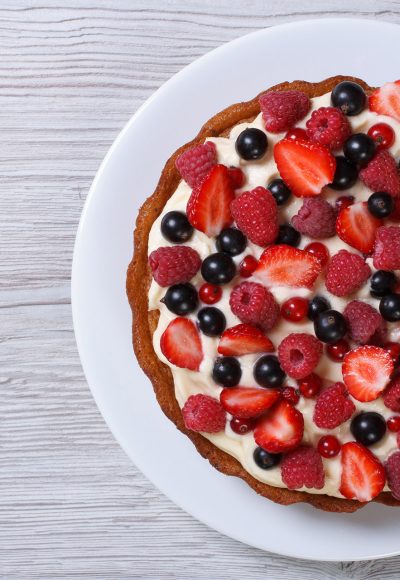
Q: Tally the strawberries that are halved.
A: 11